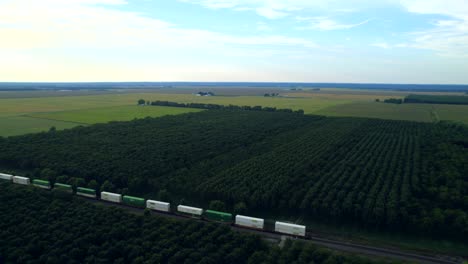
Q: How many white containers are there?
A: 7